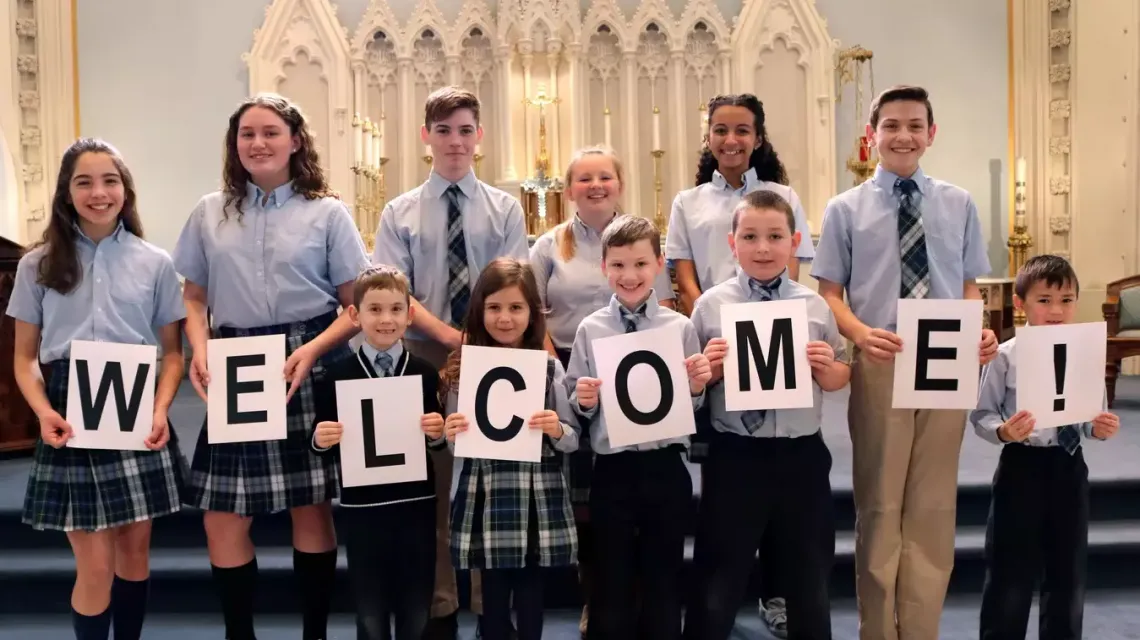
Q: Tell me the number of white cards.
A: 8